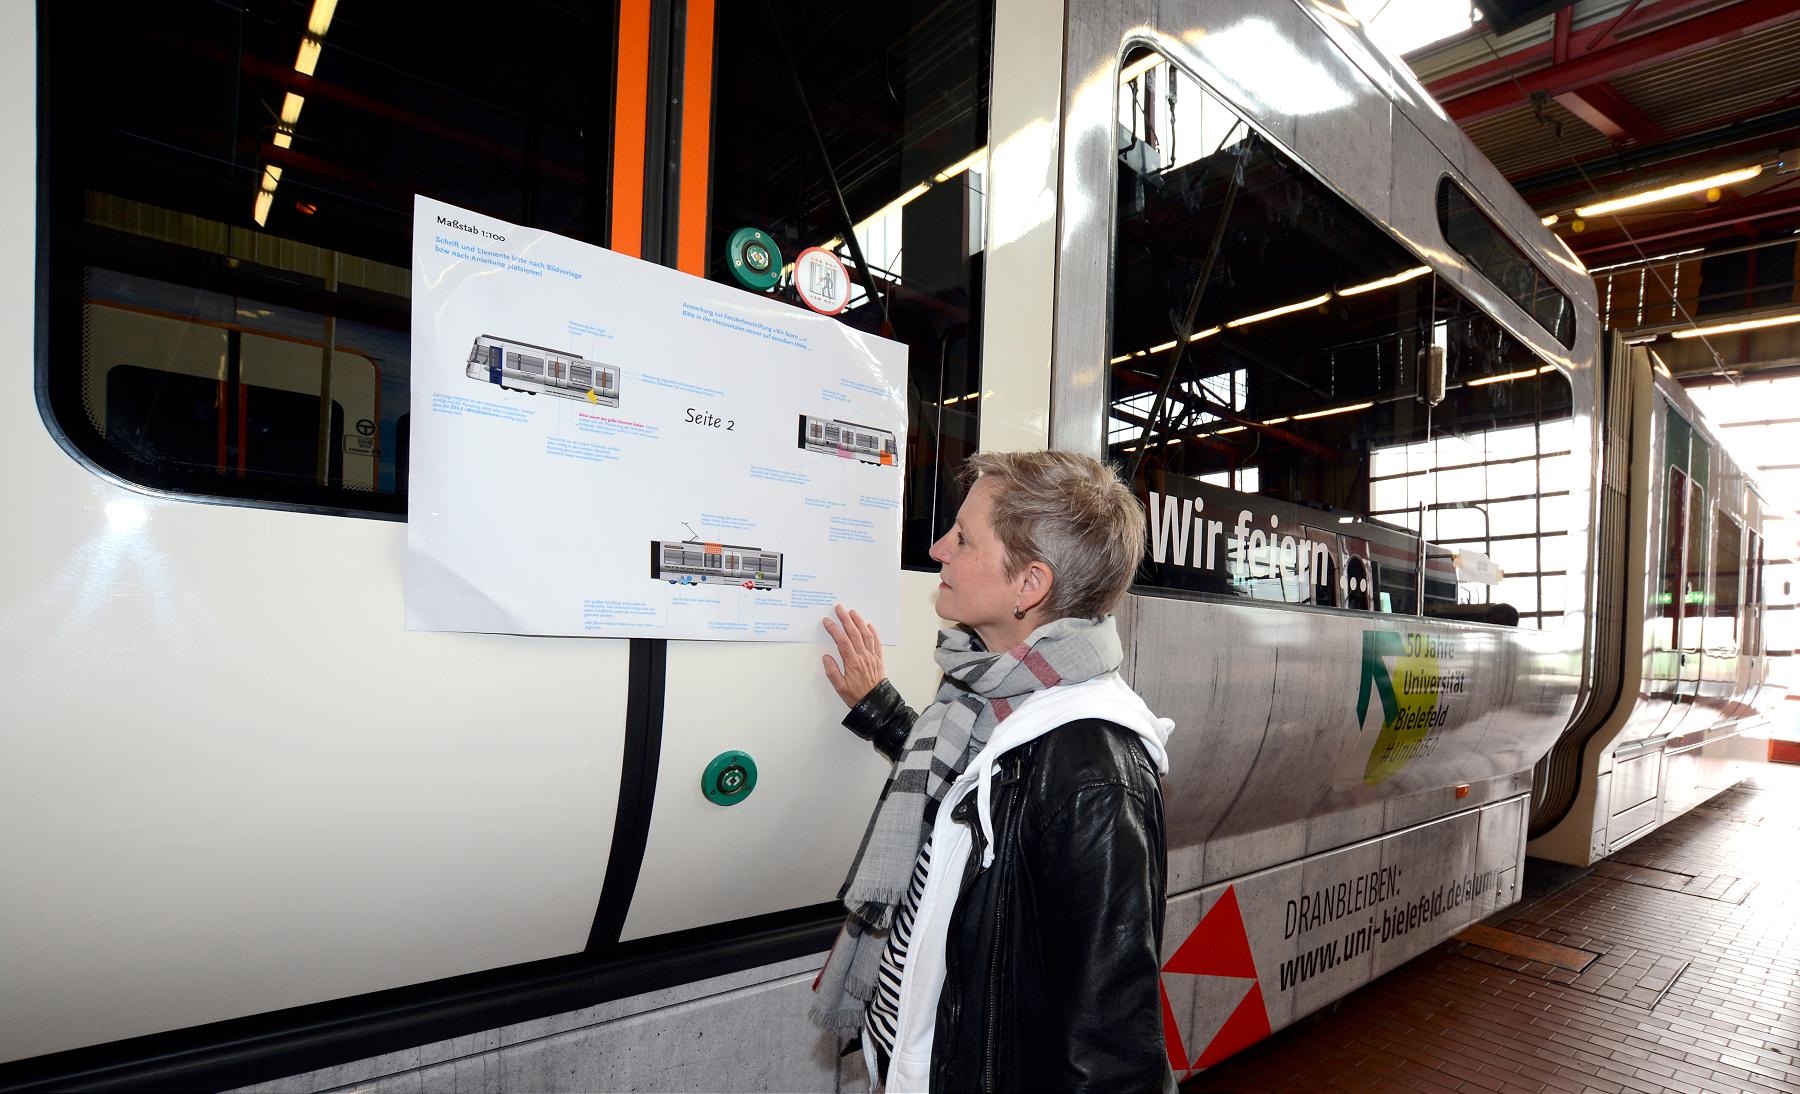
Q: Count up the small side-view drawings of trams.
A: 3